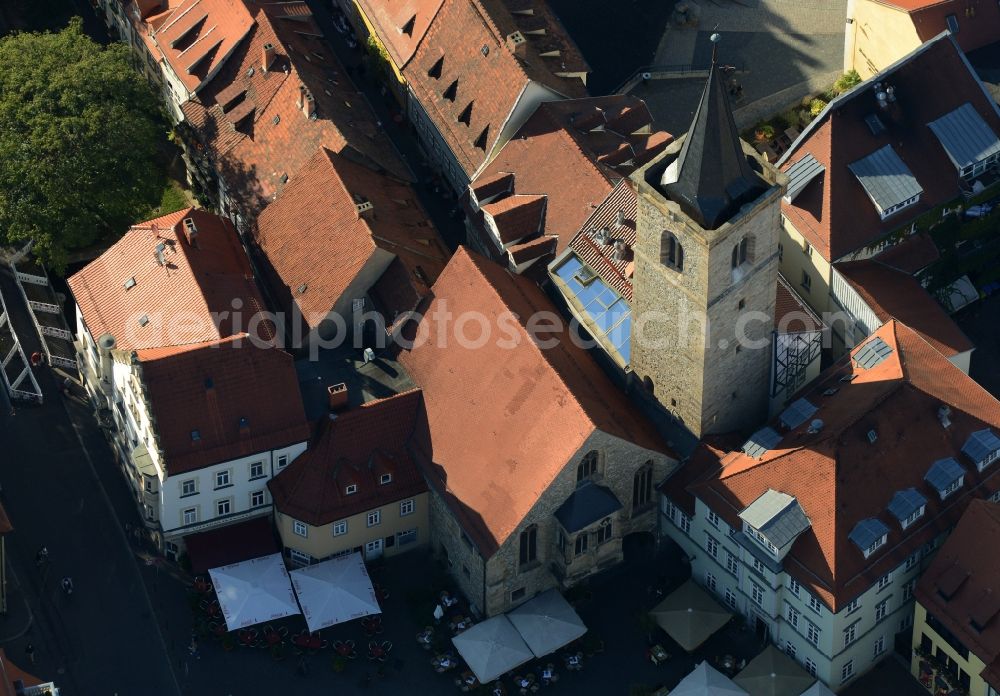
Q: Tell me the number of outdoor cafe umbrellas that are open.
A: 8